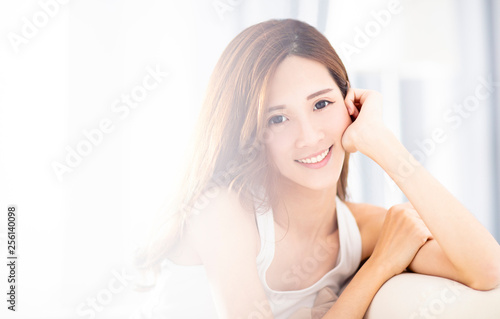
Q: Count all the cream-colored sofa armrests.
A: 1